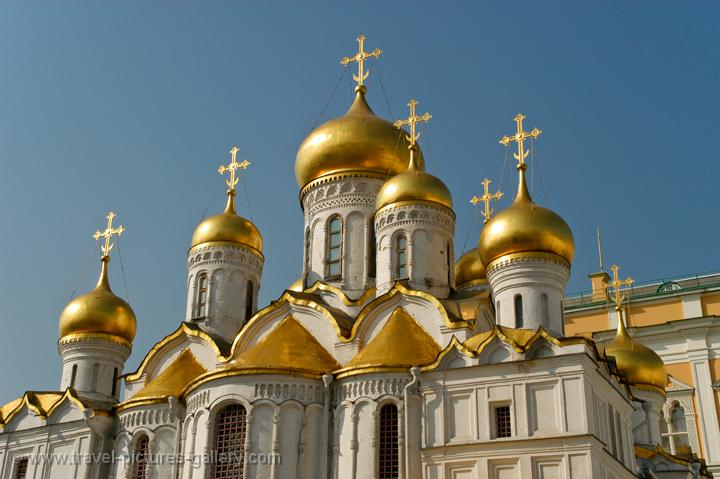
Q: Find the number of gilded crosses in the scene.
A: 7